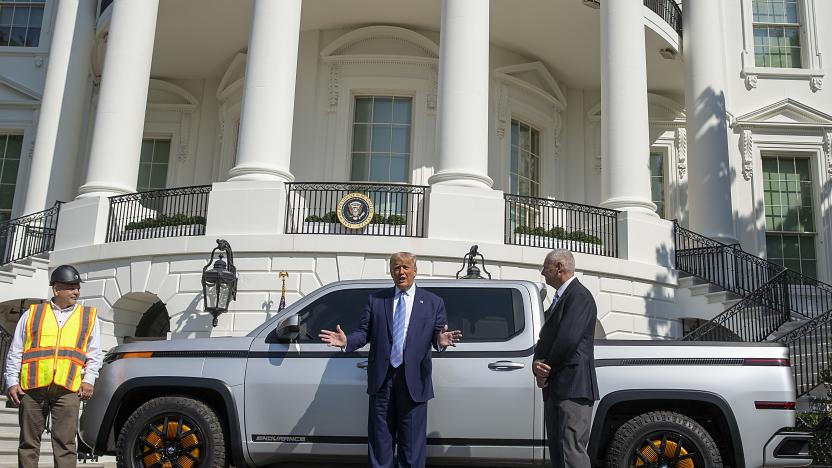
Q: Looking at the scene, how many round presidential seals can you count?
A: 1